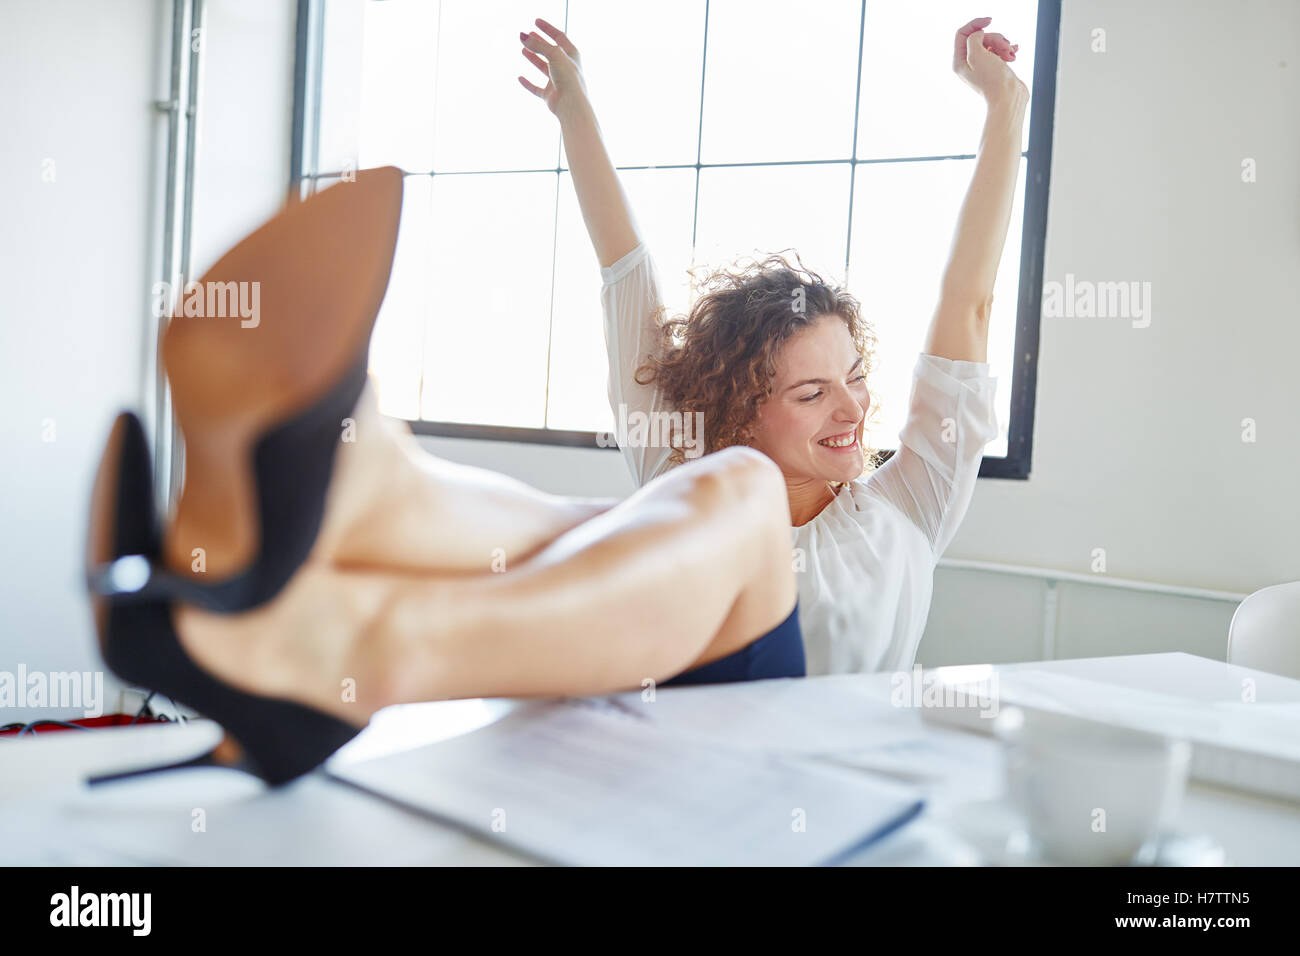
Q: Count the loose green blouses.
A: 0